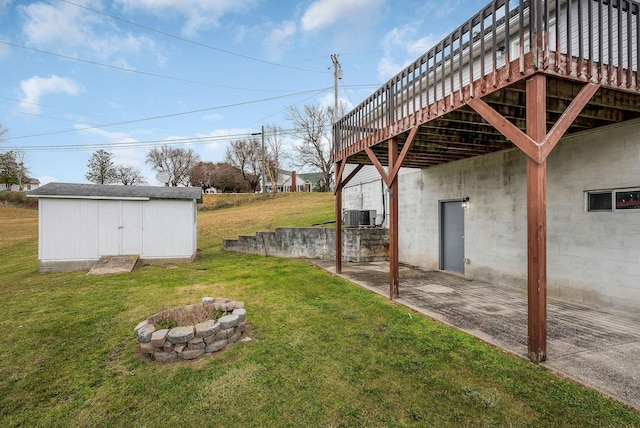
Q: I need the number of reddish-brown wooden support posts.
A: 3